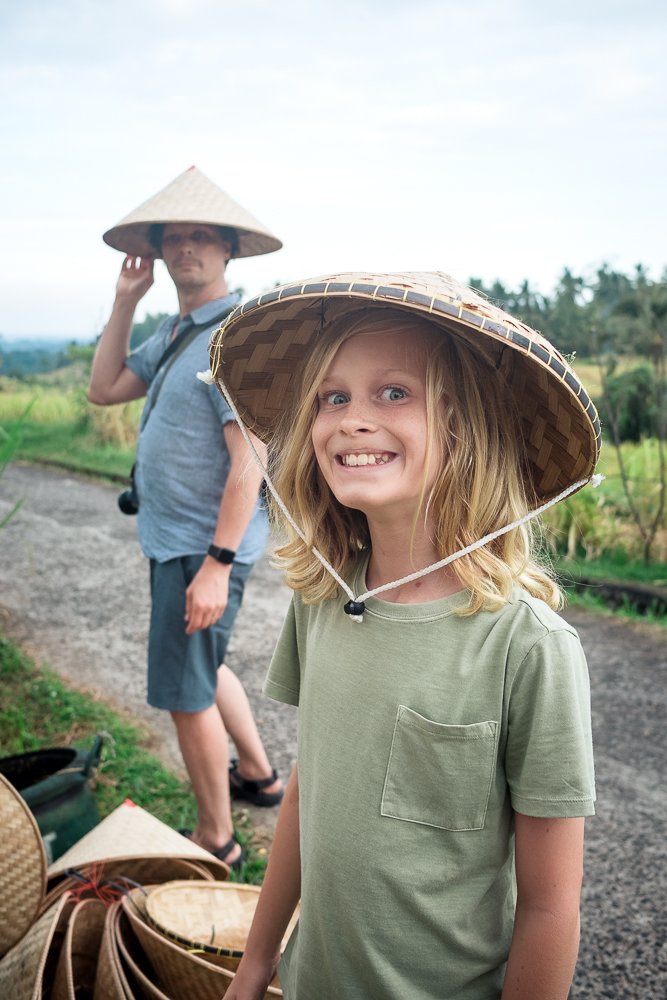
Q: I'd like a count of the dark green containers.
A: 1